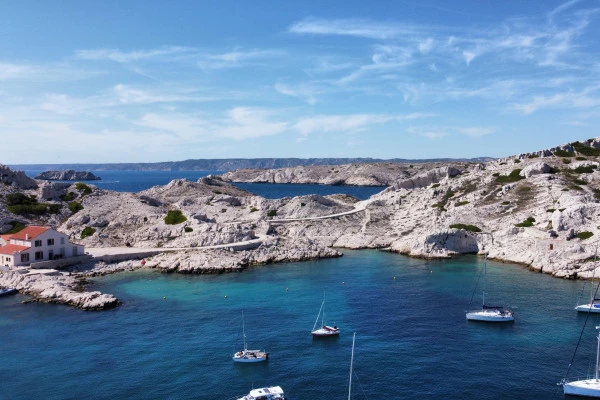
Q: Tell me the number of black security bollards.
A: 0